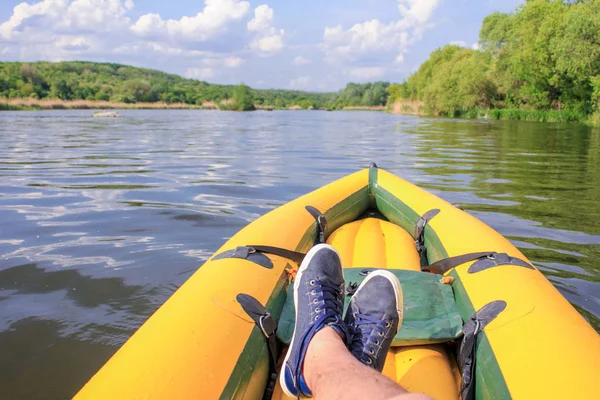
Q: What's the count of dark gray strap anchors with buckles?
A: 6